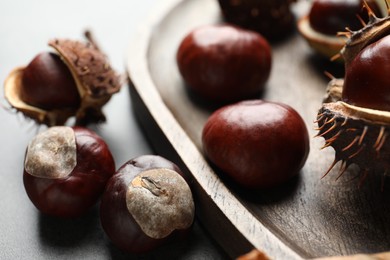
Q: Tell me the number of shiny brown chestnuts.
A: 7